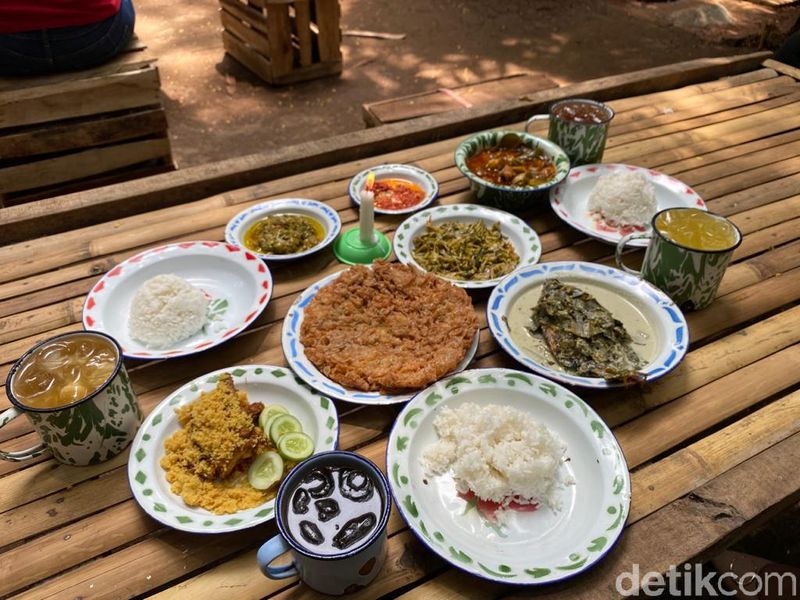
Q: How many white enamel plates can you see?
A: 9